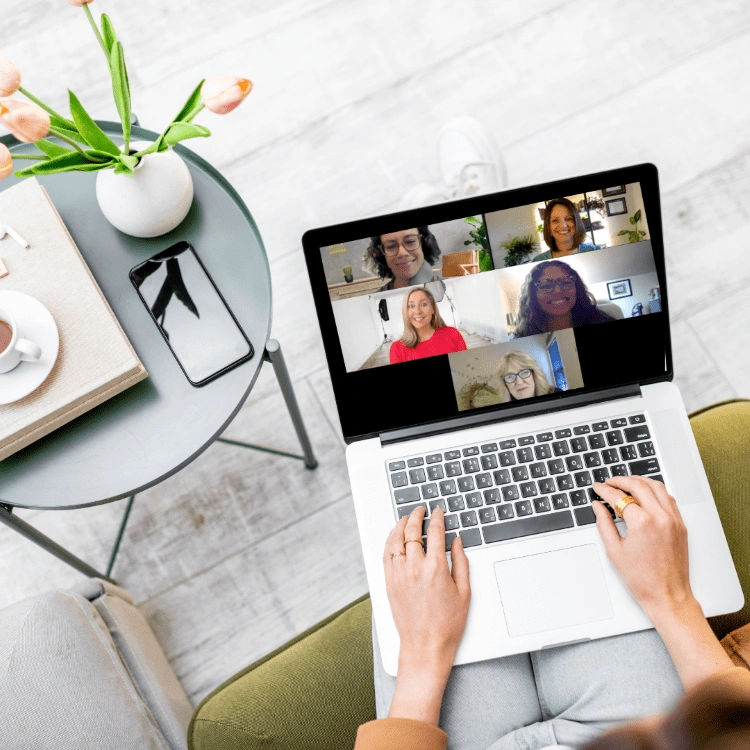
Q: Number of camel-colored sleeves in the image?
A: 2